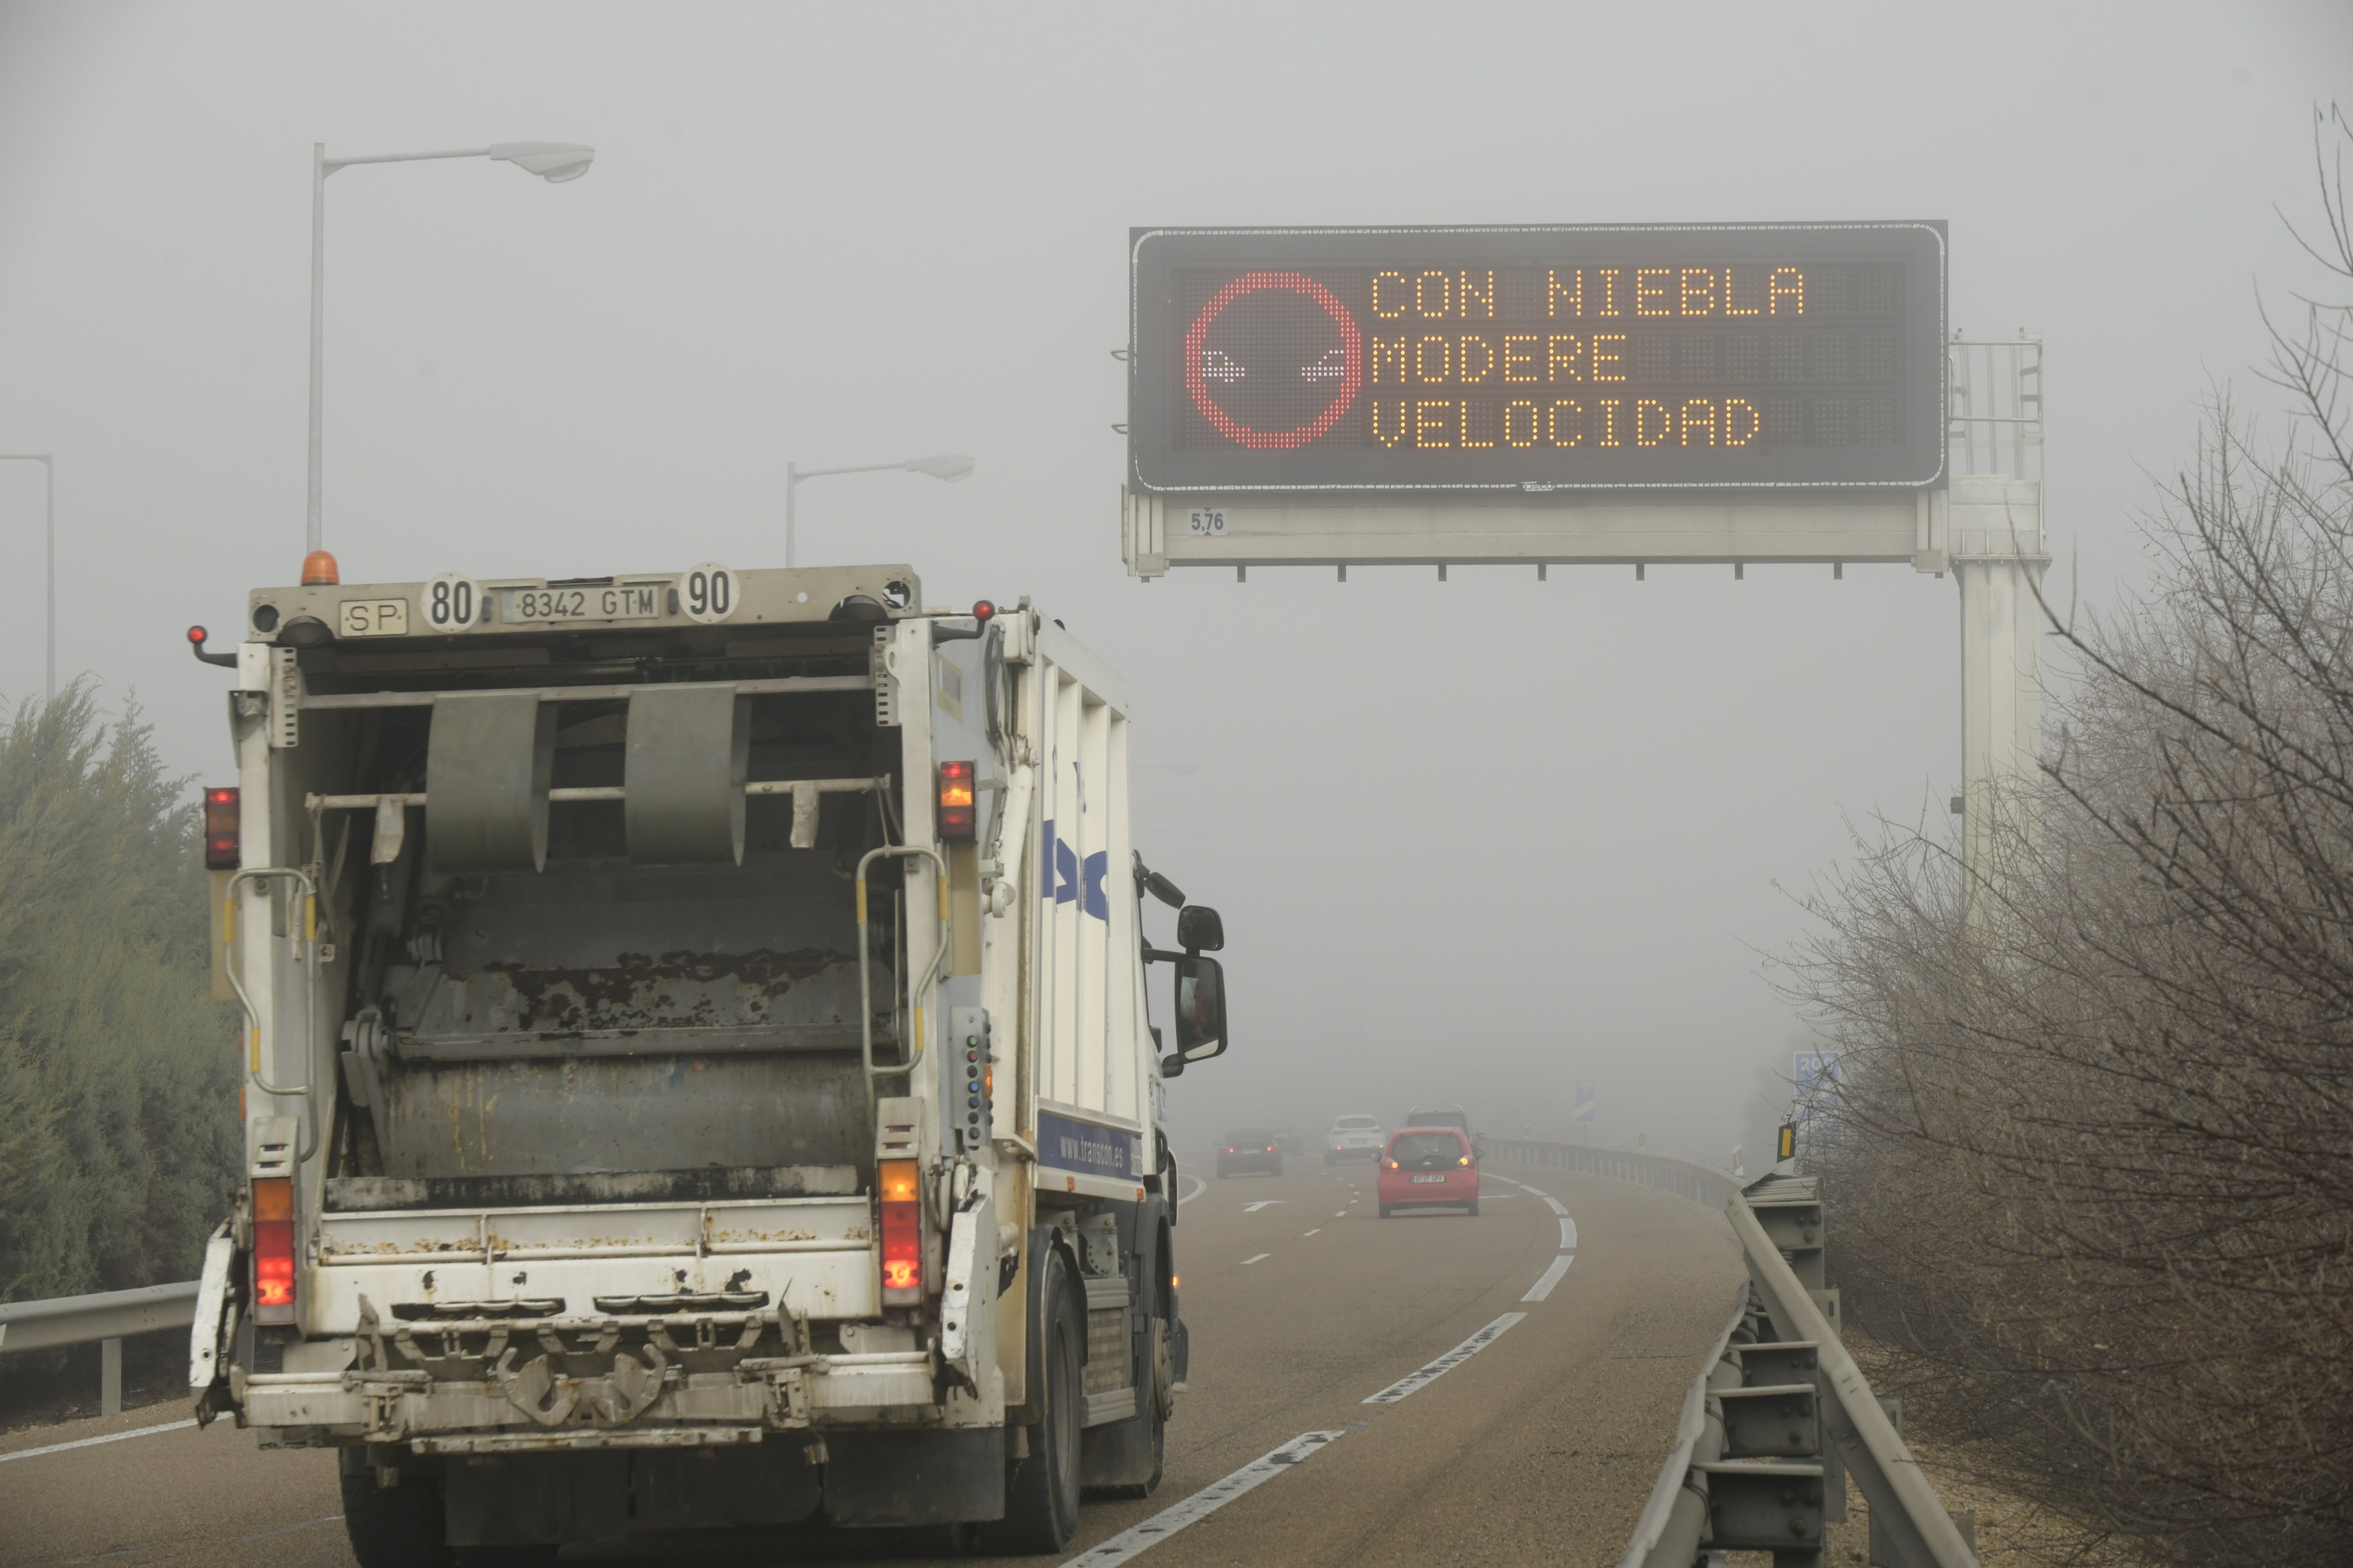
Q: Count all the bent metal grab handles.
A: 2